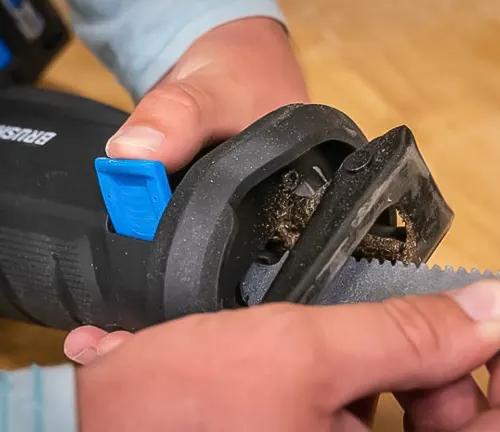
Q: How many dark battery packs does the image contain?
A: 1